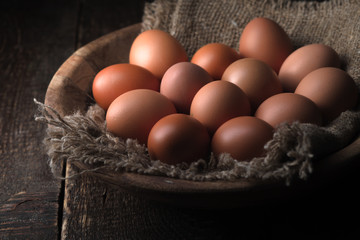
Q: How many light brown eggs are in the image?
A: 13